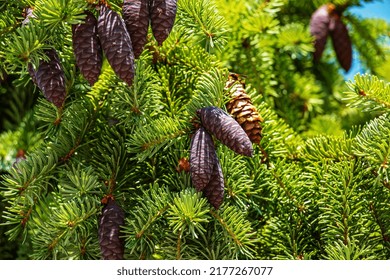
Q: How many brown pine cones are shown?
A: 12